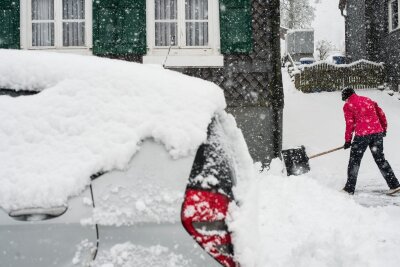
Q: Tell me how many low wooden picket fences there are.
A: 1